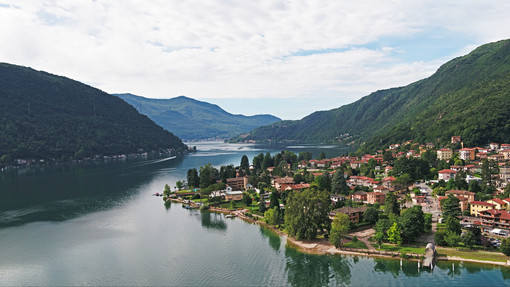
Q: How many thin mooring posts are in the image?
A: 4